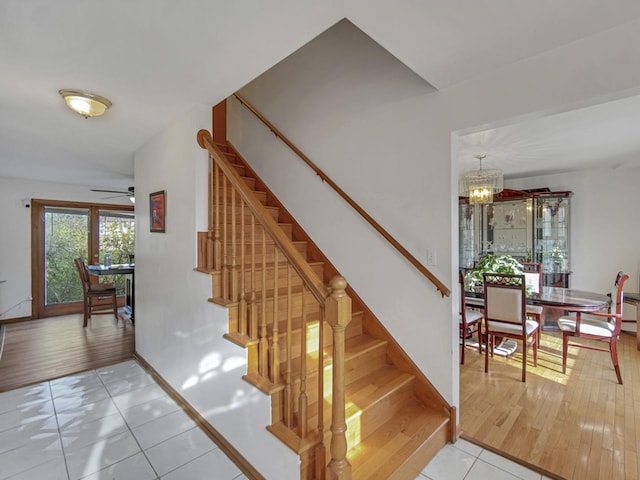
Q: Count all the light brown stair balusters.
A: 11